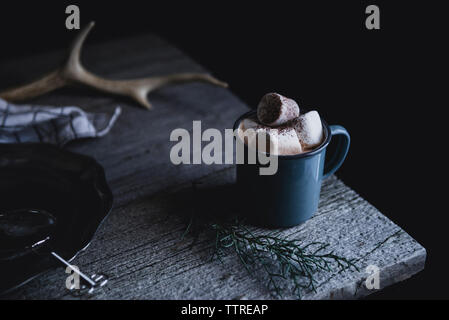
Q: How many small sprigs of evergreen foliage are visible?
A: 1